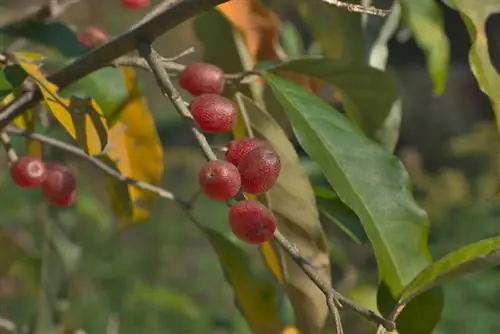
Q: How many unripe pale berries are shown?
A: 0